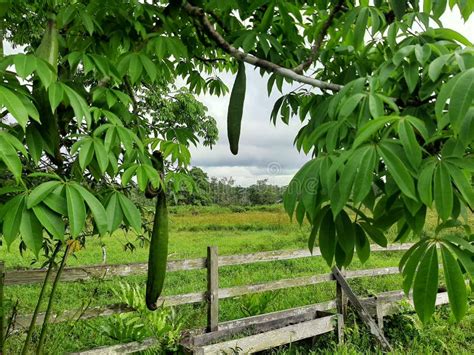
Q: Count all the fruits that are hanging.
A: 2